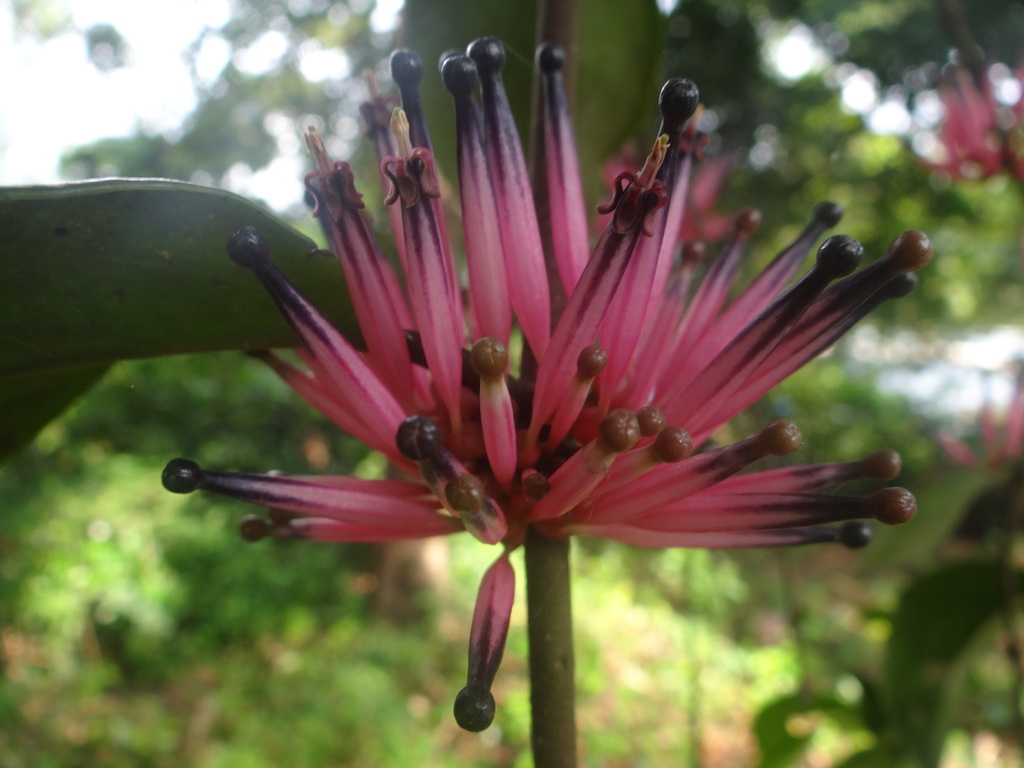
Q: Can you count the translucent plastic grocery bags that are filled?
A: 0